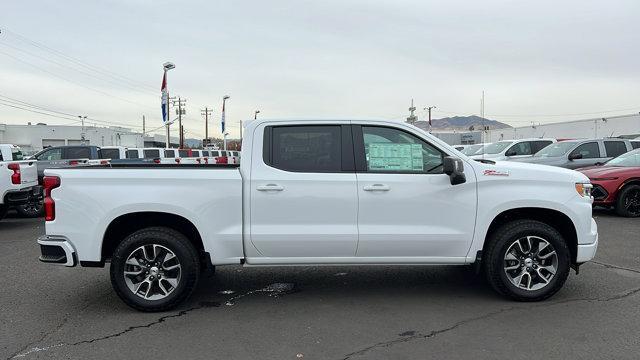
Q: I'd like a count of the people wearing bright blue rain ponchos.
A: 0